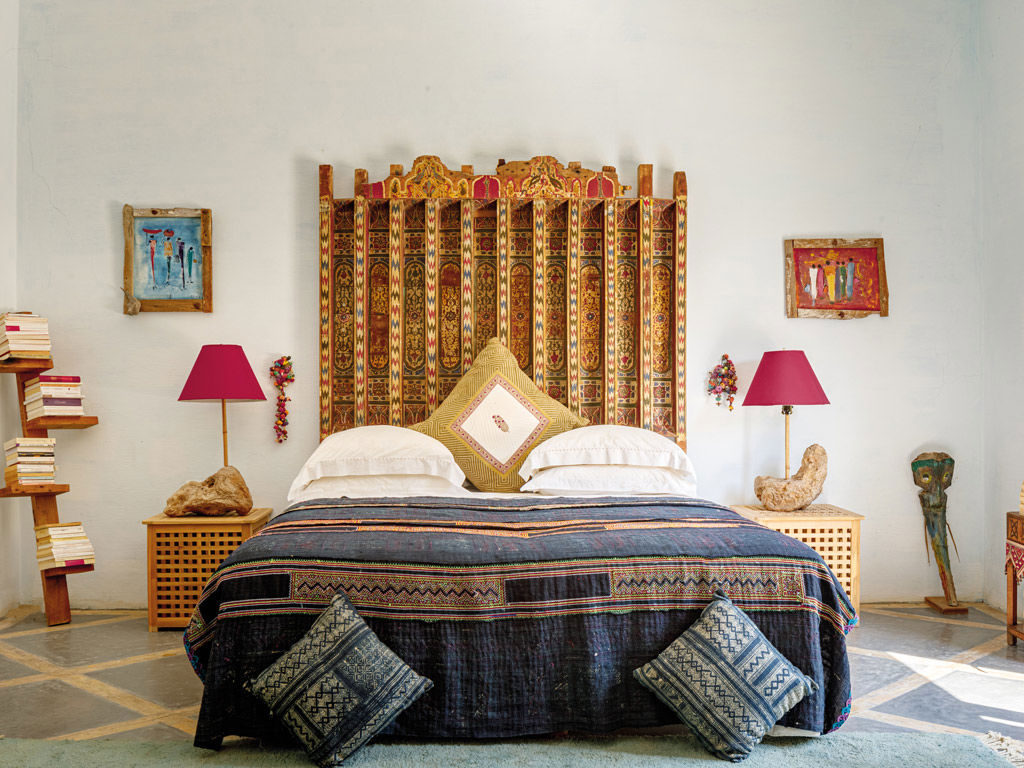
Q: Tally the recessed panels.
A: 10